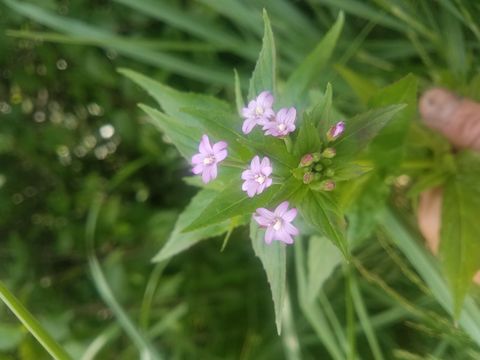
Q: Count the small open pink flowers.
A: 5